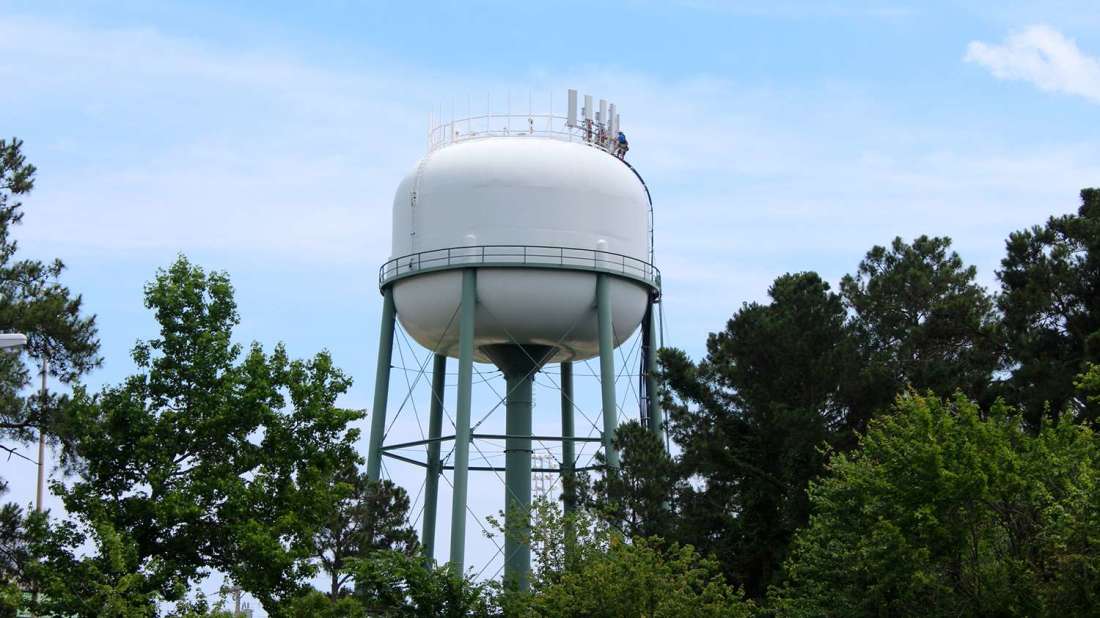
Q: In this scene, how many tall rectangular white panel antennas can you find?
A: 5